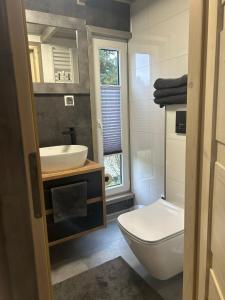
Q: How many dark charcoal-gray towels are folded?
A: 3